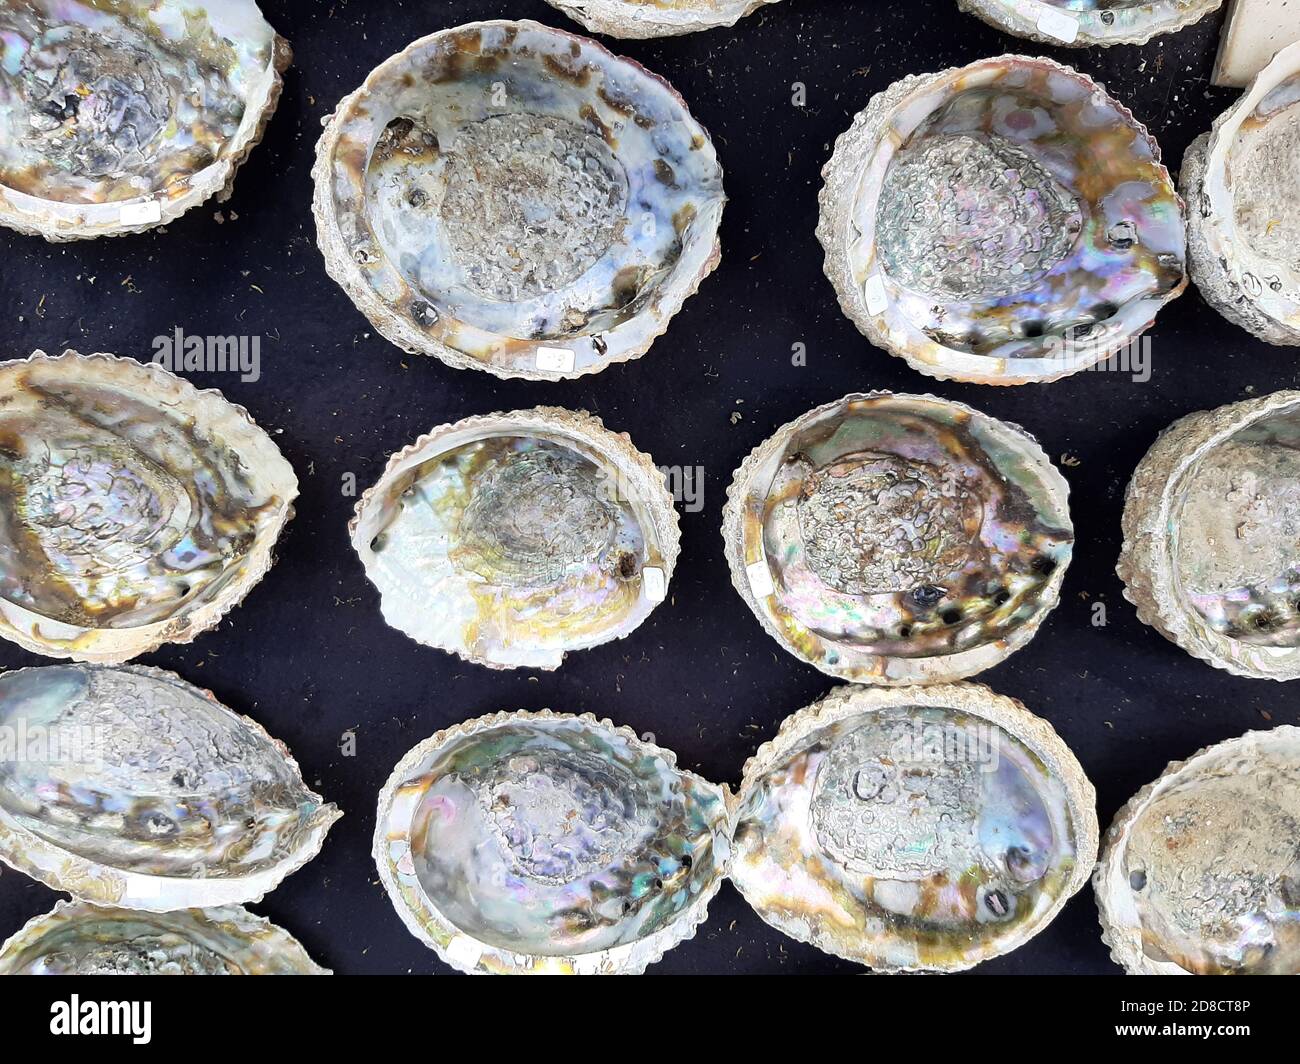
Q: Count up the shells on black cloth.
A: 15